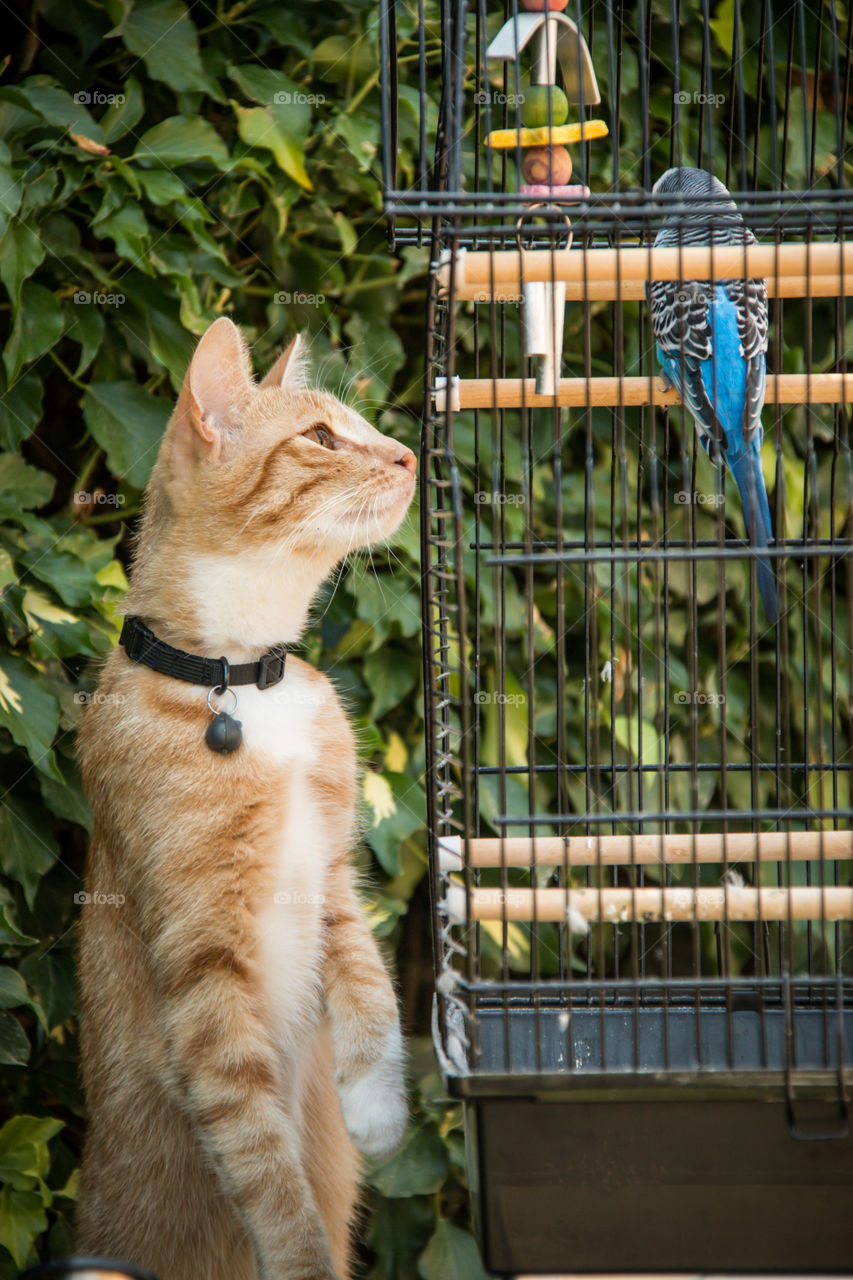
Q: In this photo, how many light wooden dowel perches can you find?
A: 5